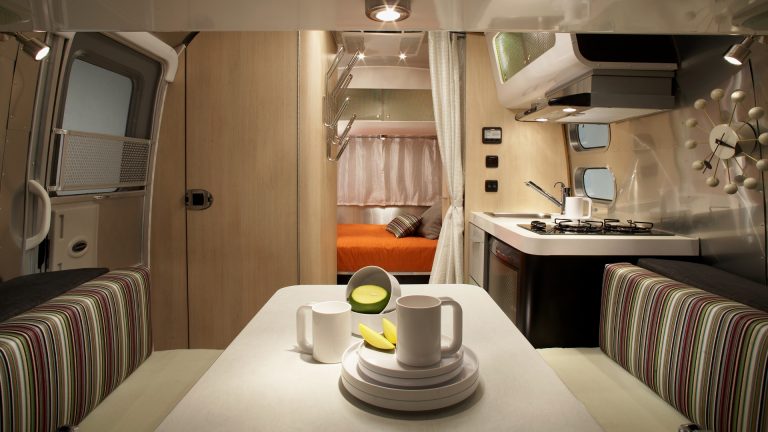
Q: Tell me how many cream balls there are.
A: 12